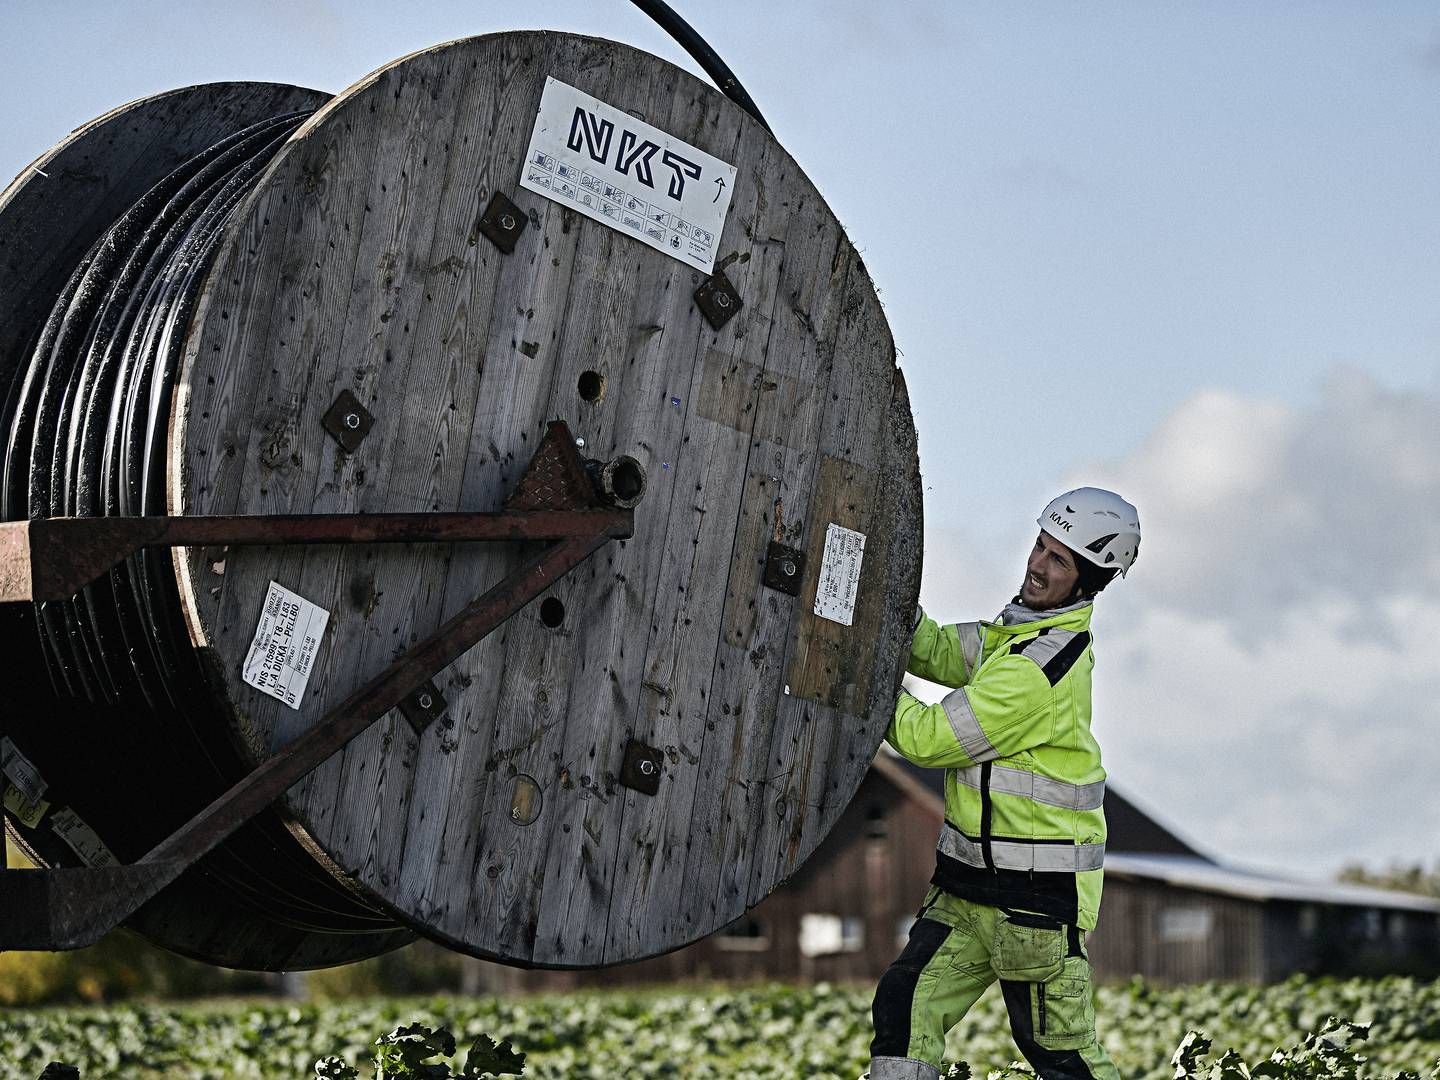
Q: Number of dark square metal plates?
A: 6